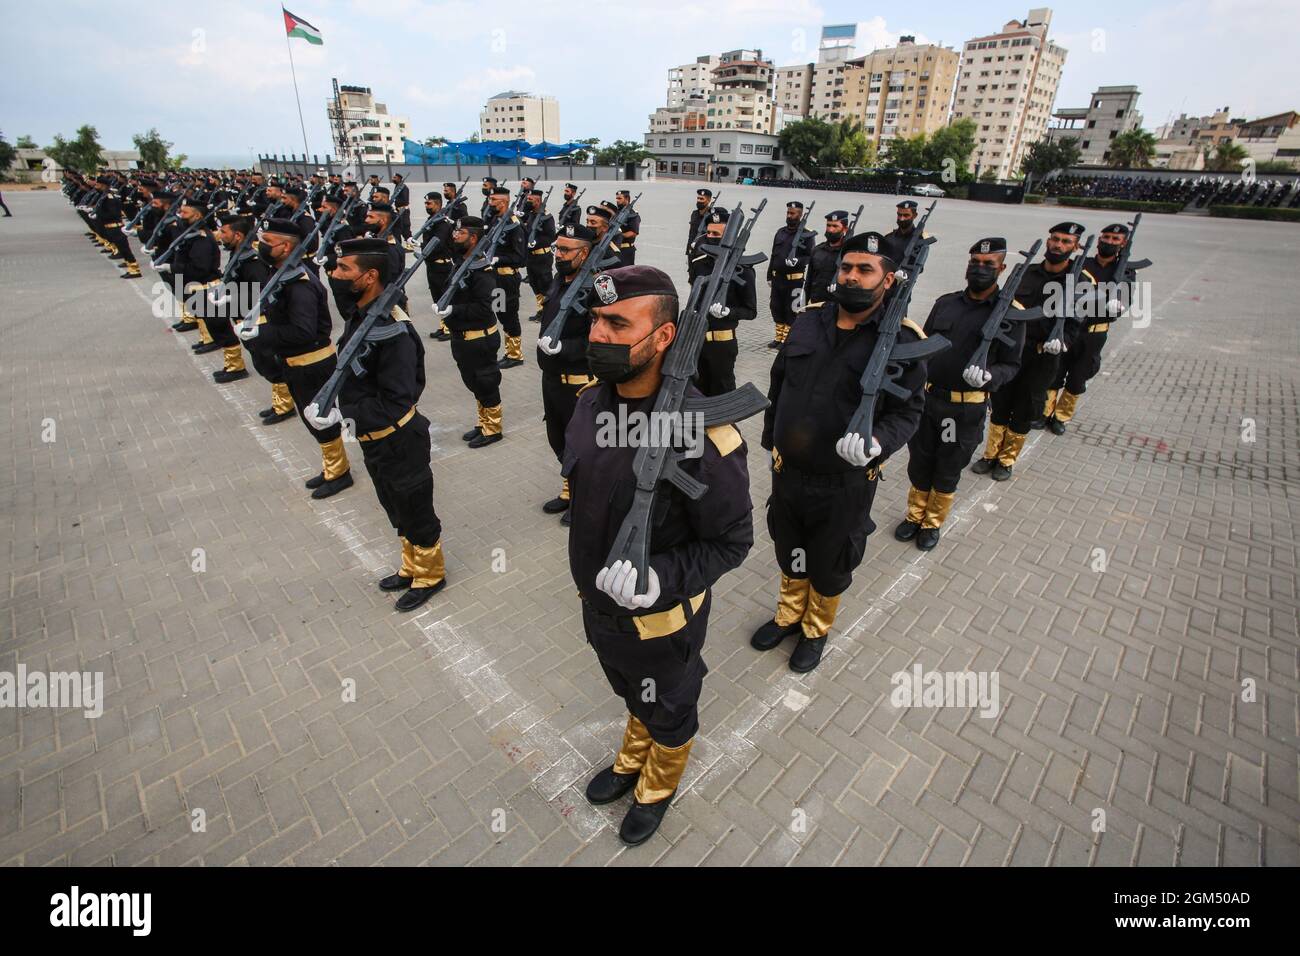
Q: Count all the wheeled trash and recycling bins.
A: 0